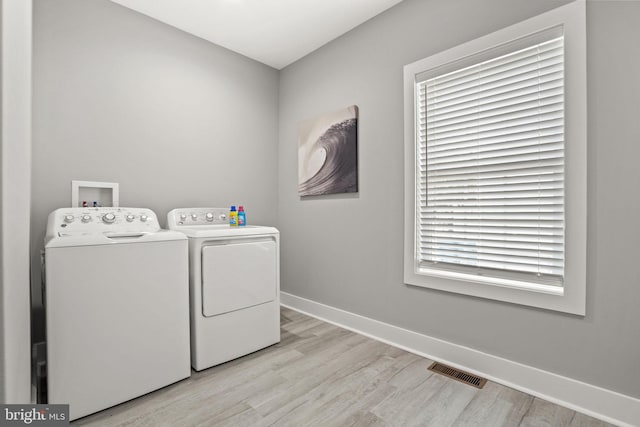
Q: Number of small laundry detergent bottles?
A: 2